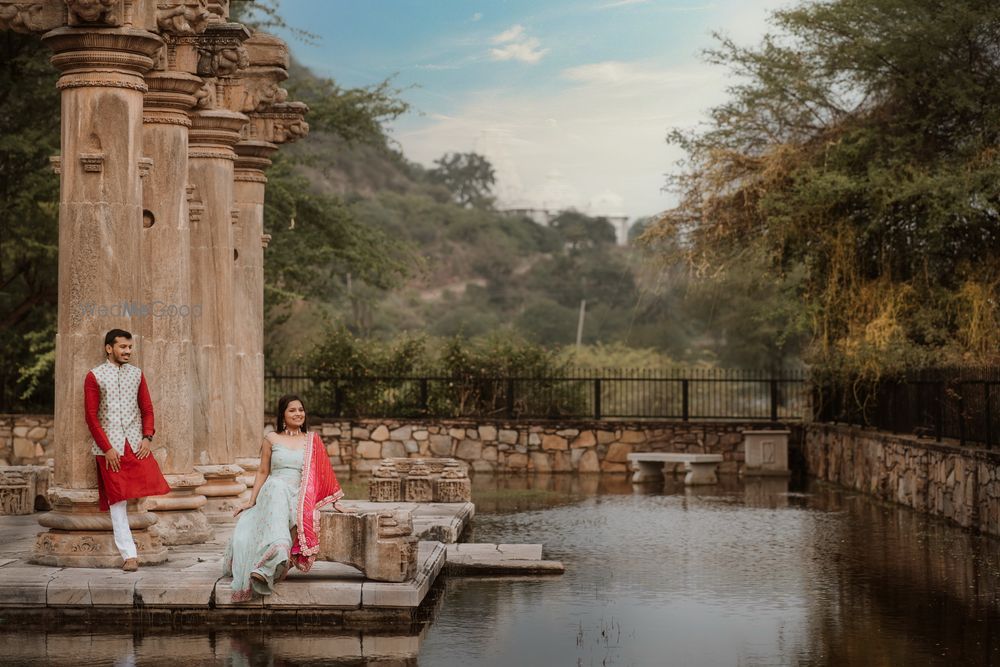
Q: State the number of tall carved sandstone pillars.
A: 4